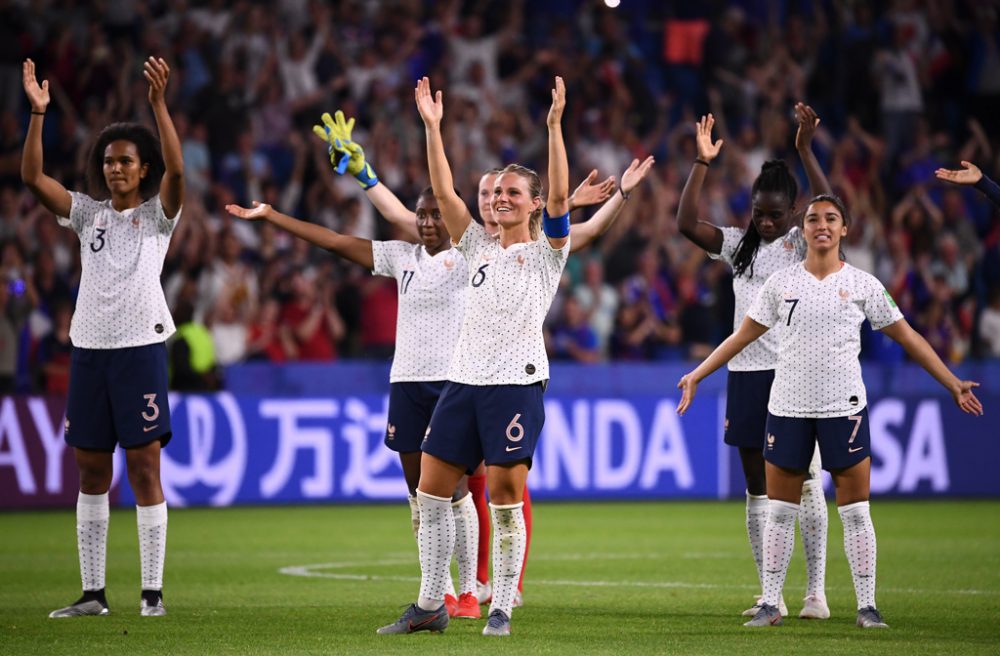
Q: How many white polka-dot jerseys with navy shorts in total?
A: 5